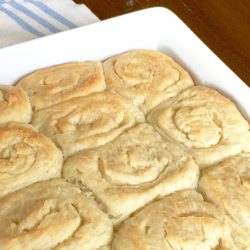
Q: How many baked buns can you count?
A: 10